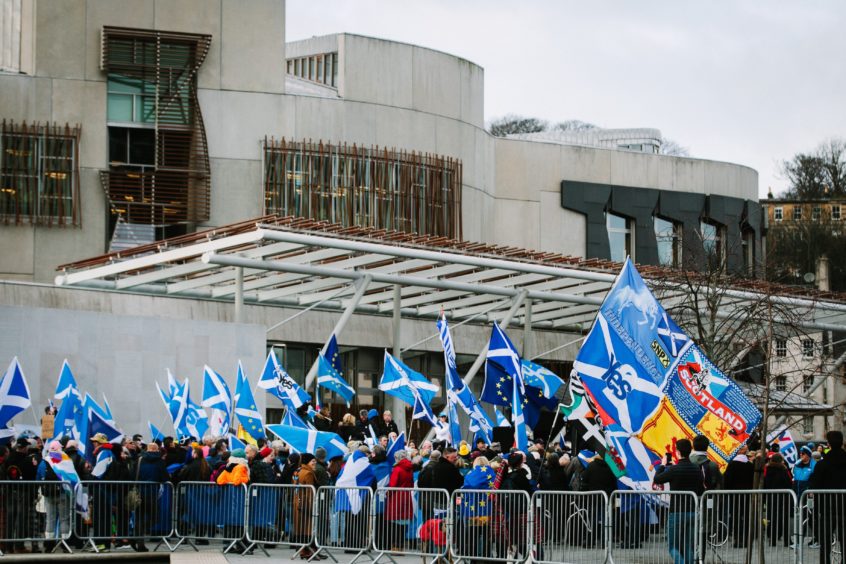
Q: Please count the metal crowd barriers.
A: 11